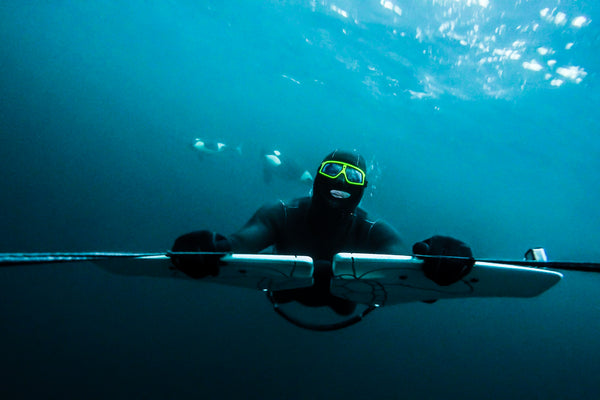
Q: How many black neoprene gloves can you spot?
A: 2